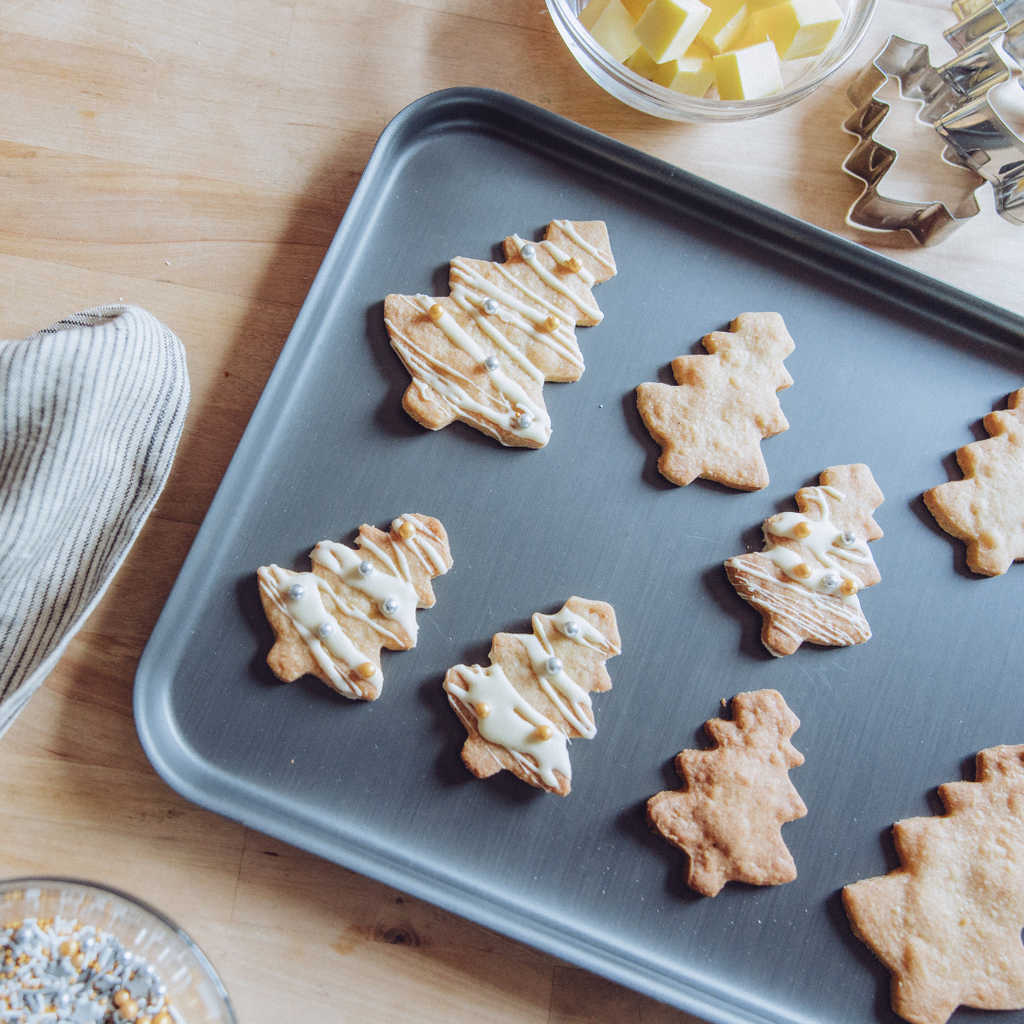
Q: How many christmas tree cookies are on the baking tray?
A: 8